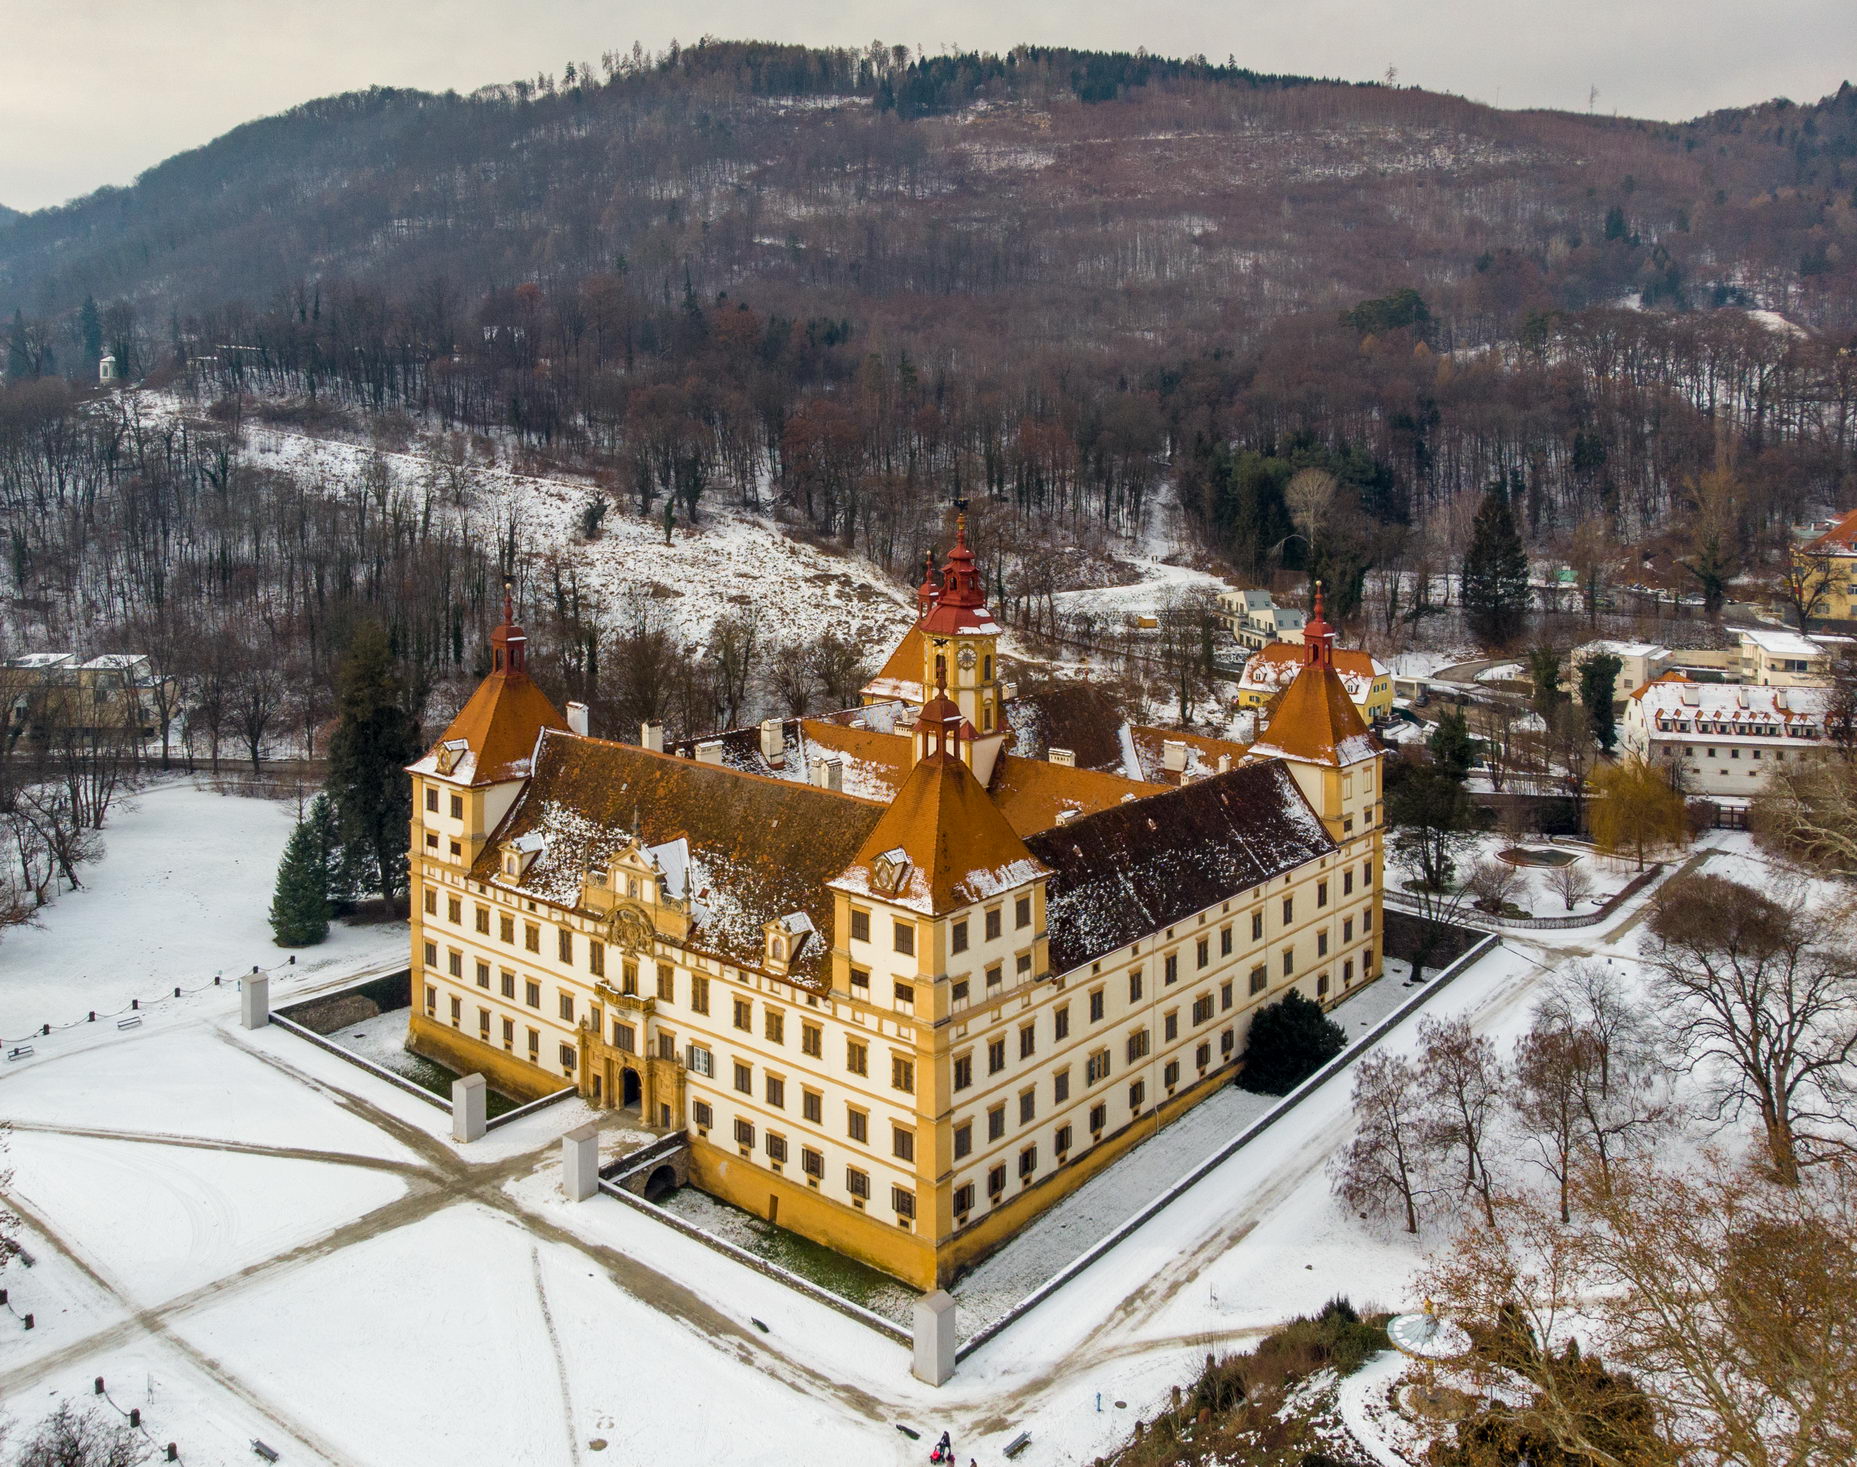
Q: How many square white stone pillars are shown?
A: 4